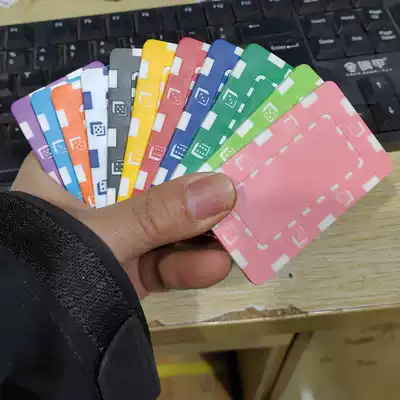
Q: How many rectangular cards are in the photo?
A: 11